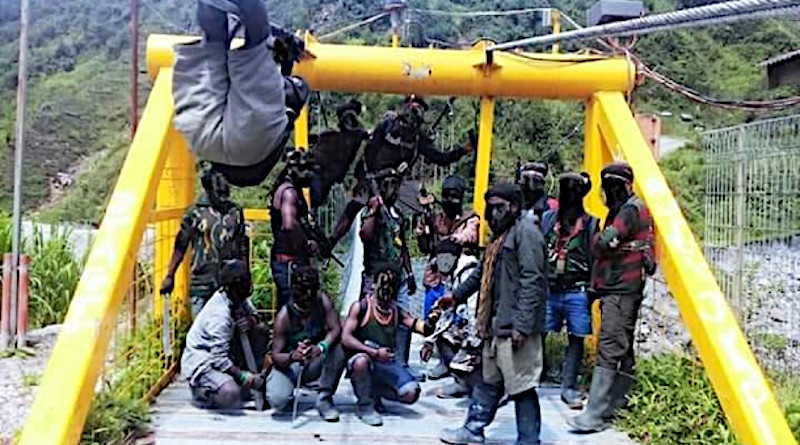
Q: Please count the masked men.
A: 14